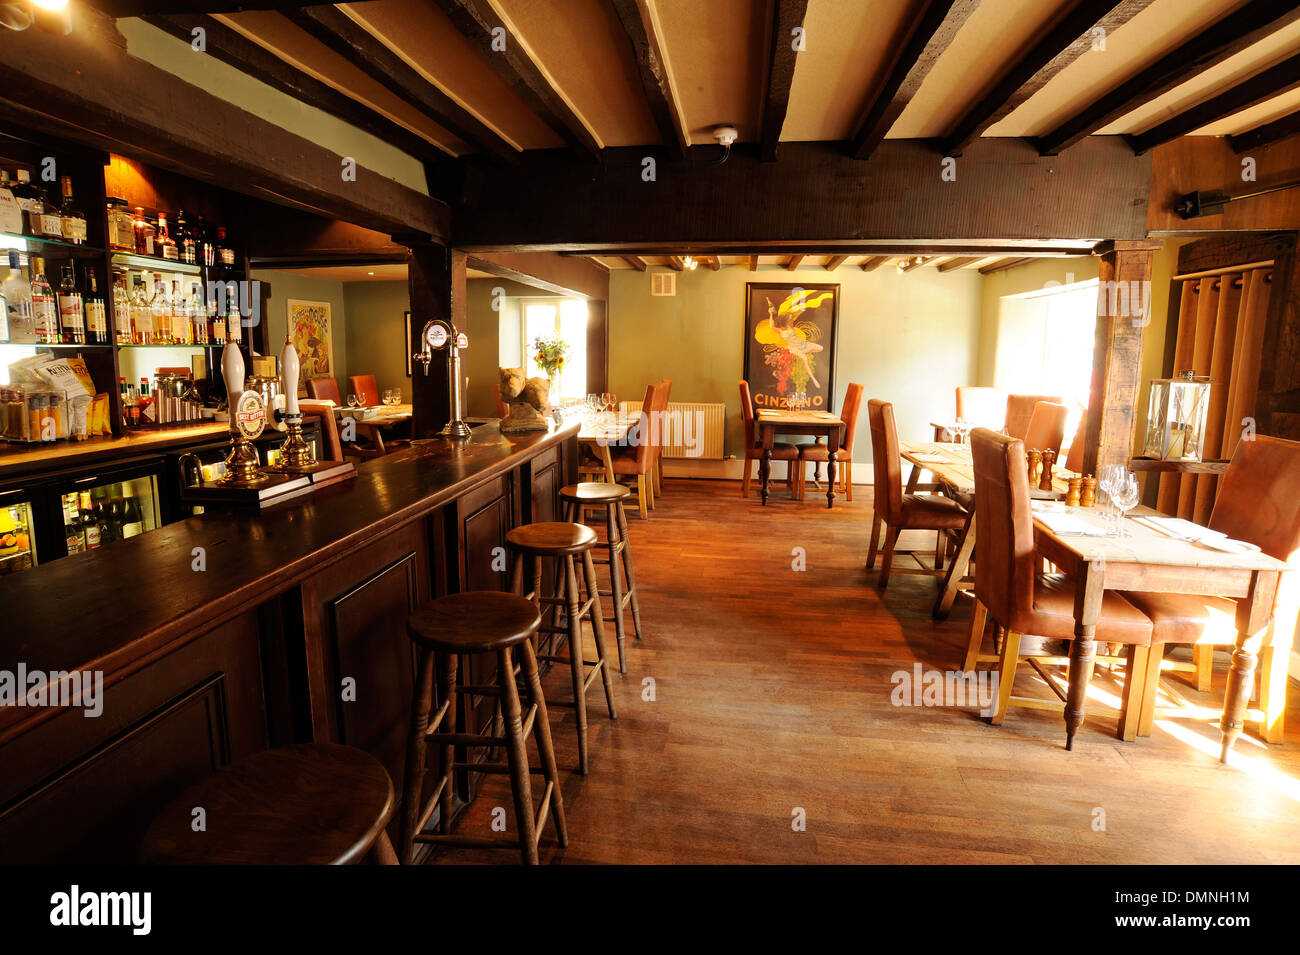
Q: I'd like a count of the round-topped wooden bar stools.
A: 4